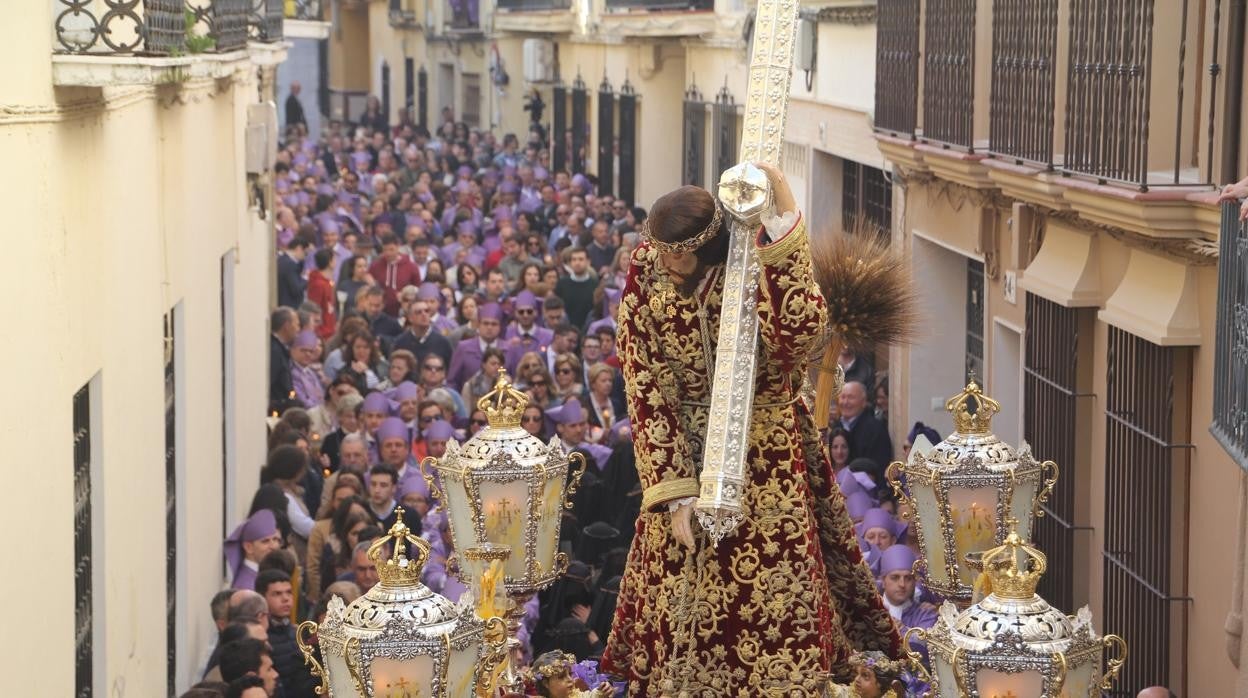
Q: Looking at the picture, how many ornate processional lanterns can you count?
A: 4